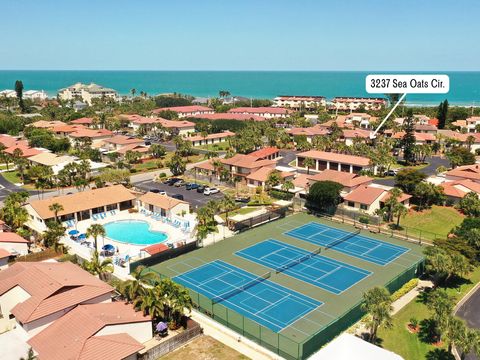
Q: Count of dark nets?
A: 3